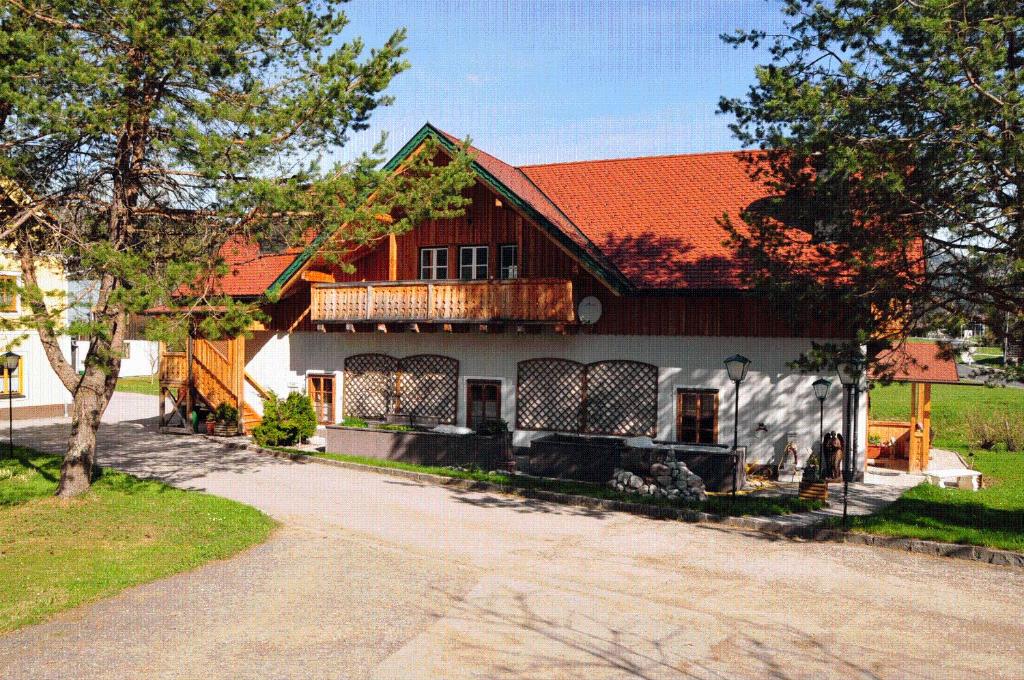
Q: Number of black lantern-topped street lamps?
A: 4